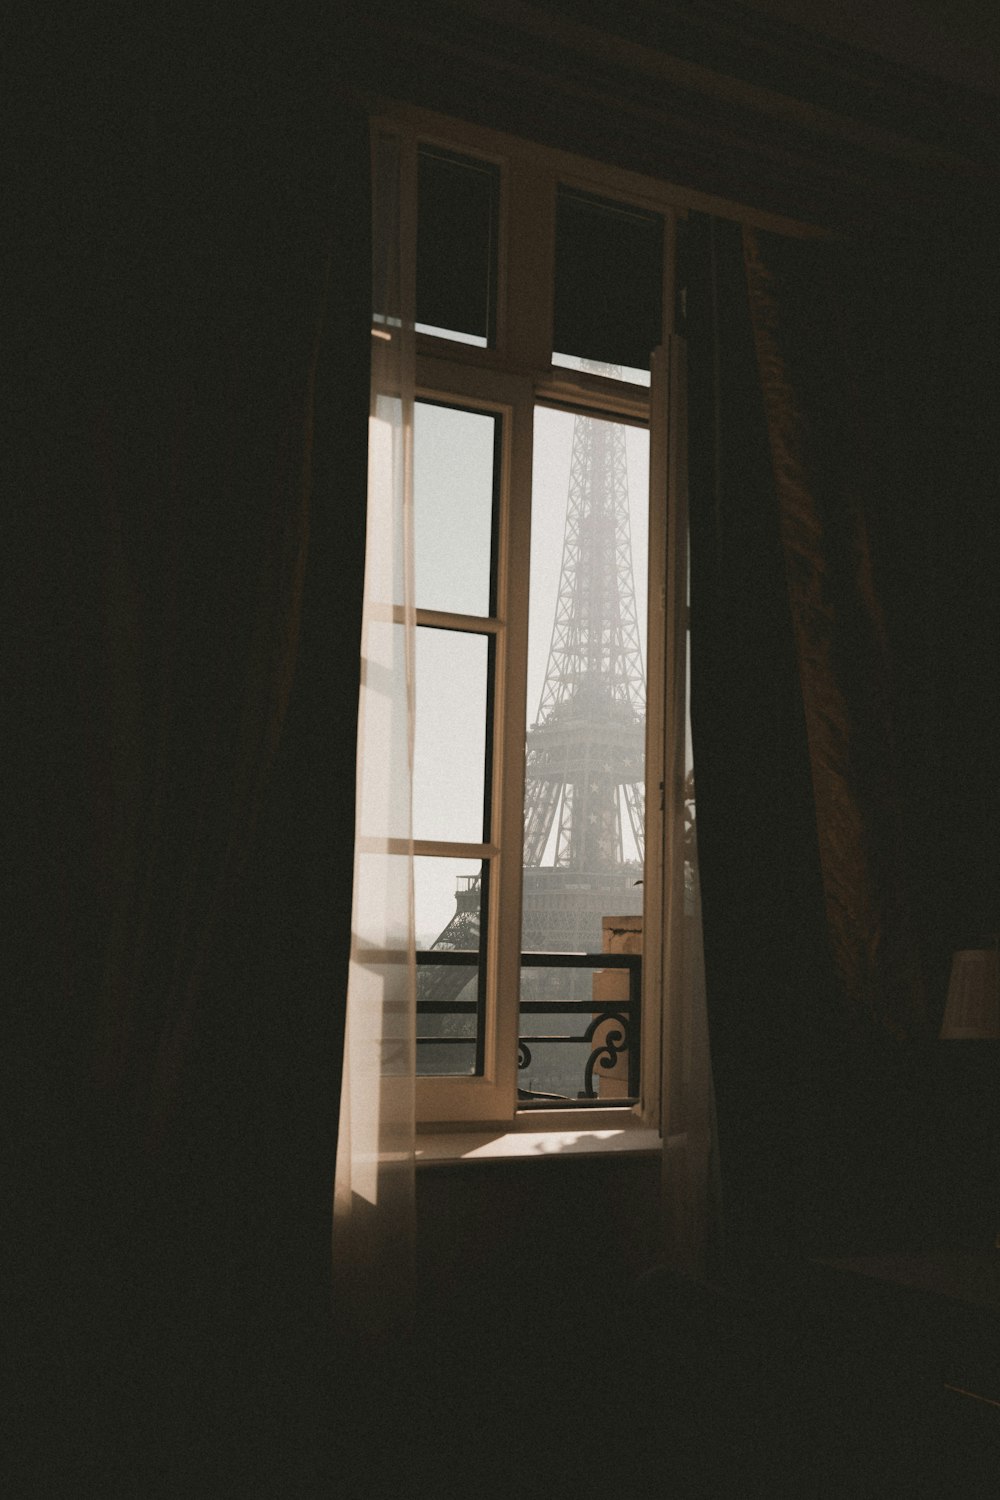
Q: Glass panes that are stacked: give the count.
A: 3